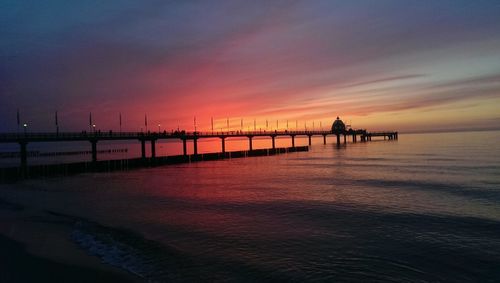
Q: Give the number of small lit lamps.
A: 3